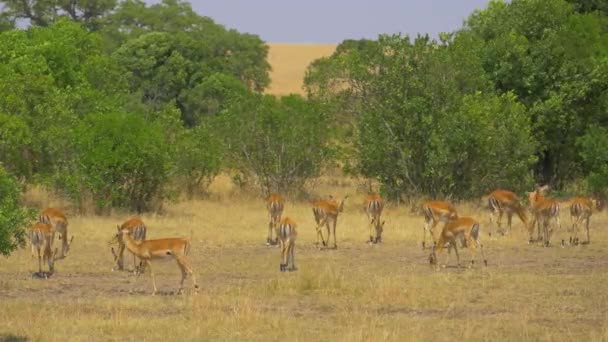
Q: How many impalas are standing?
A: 13